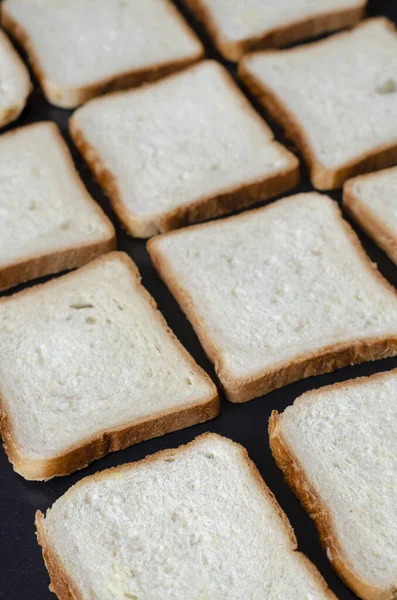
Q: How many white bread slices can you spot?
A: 11